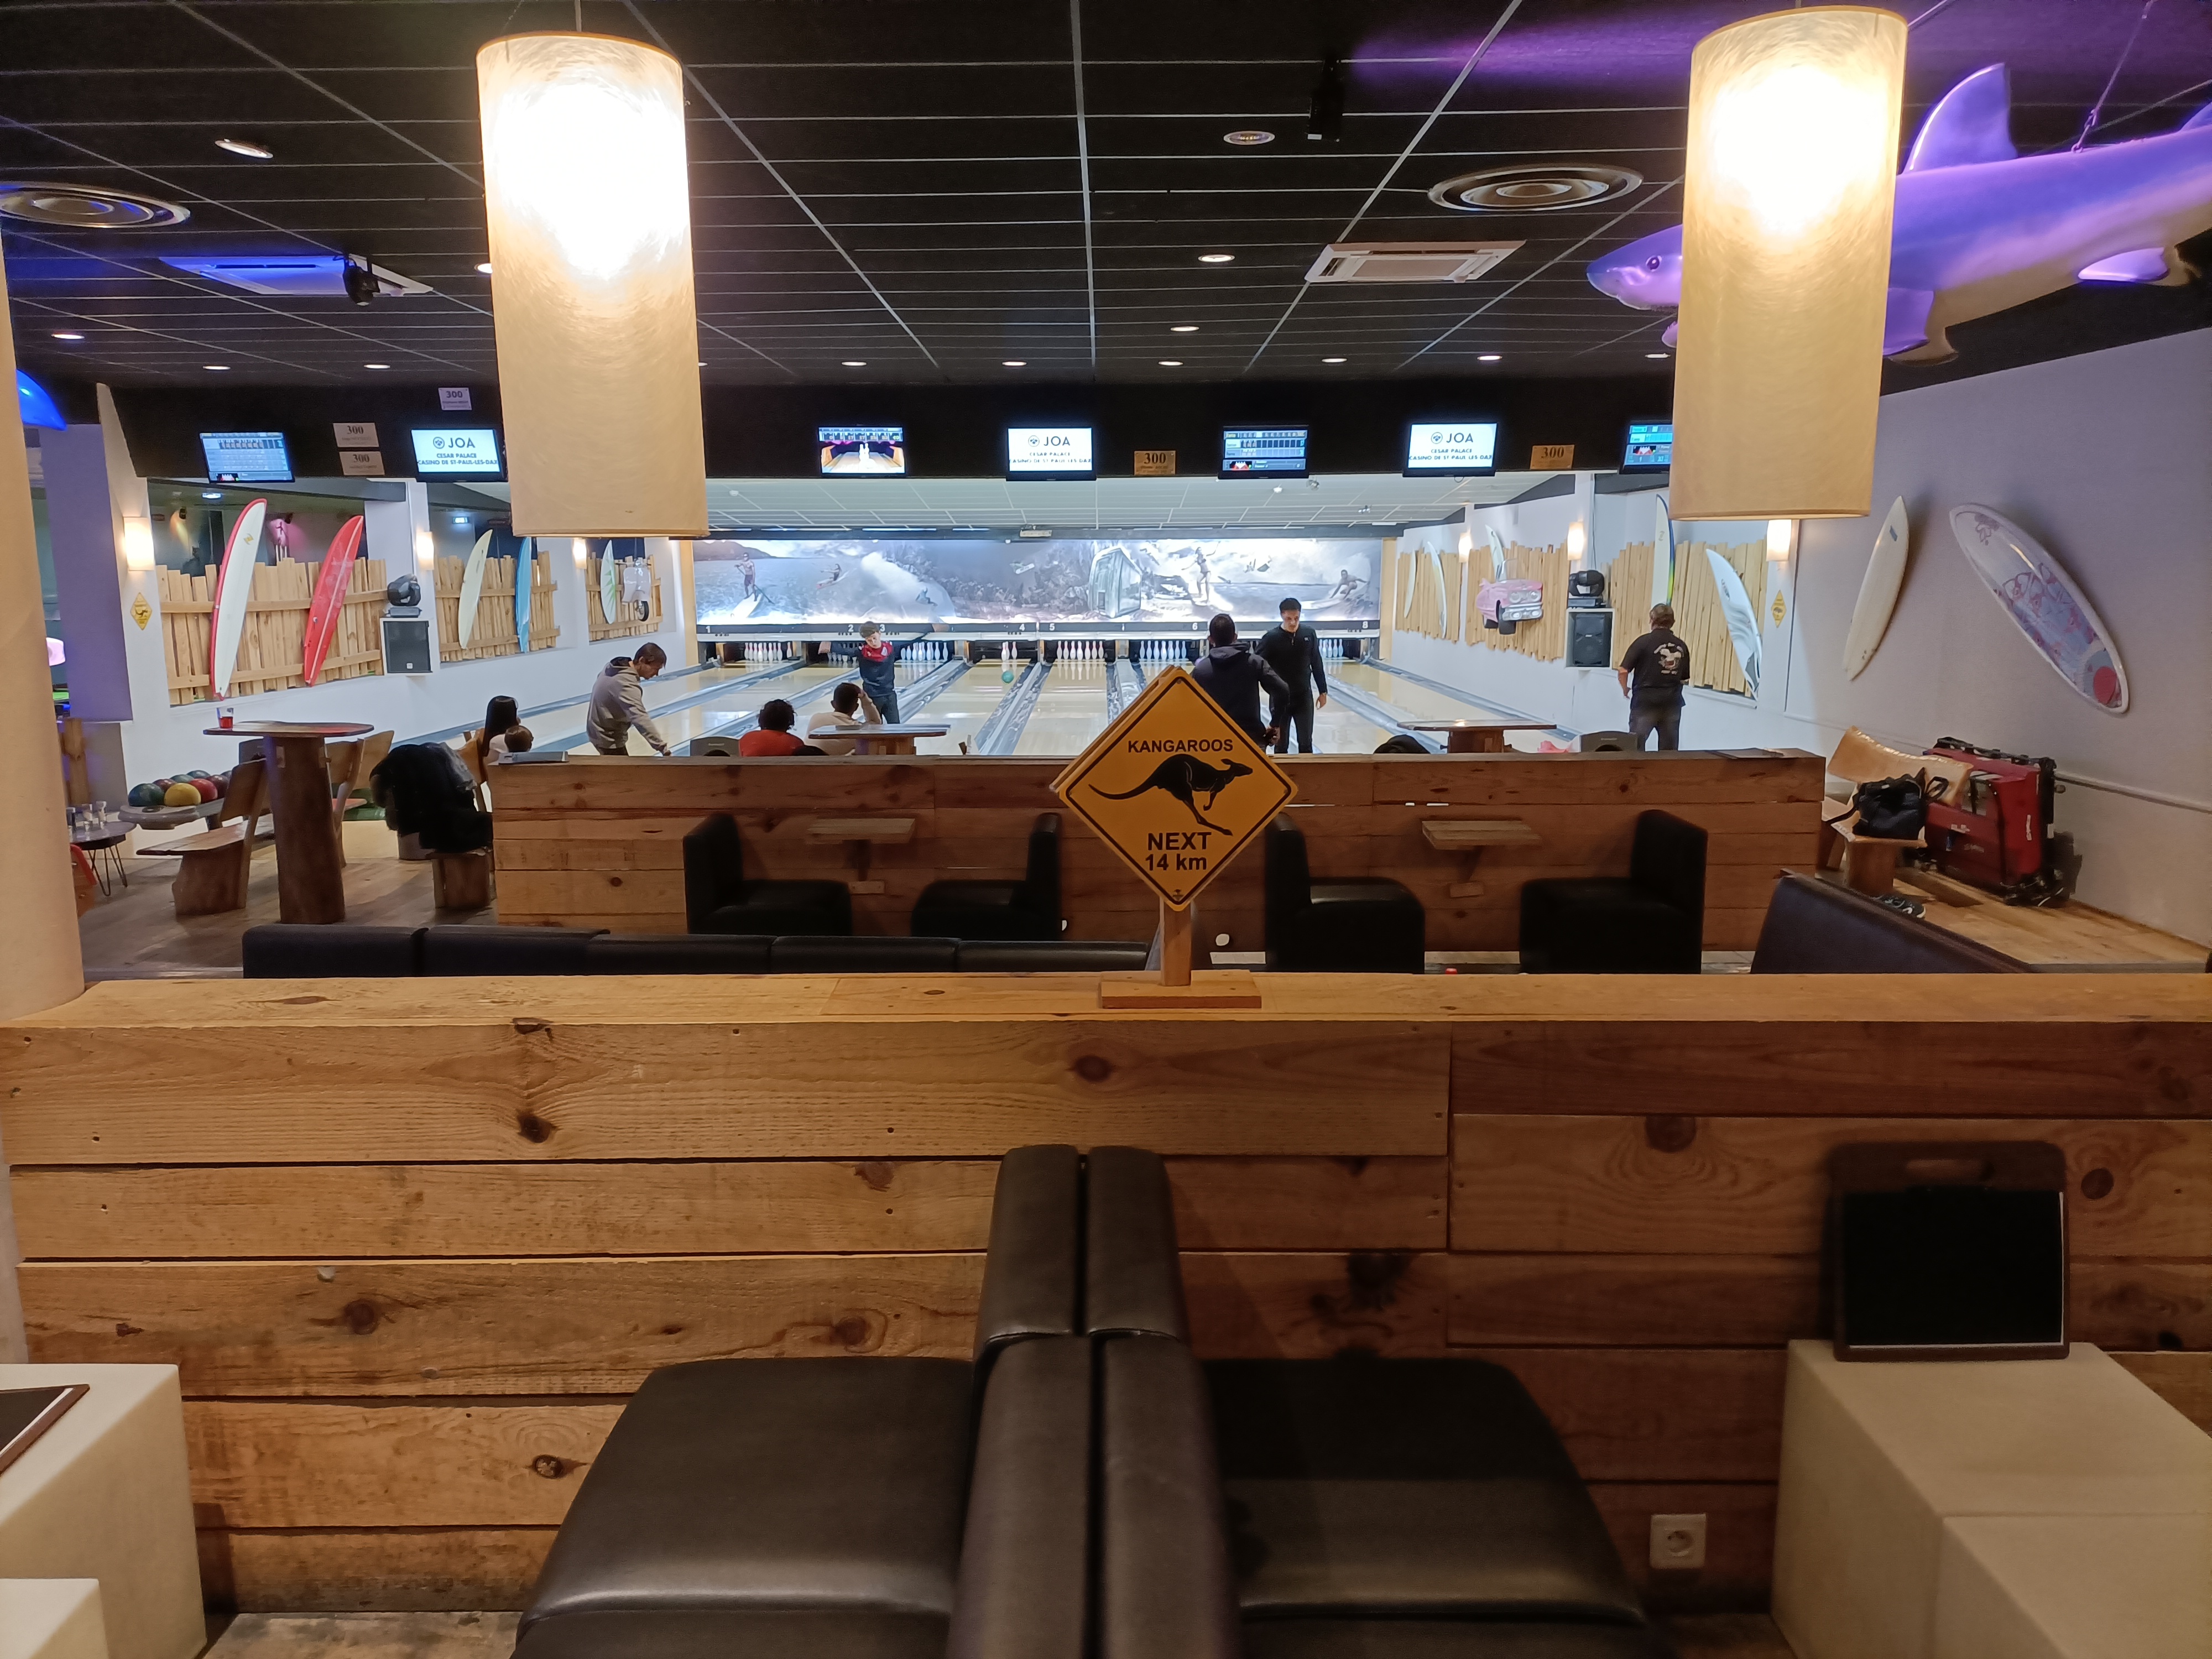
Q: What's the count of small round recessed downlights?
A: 15